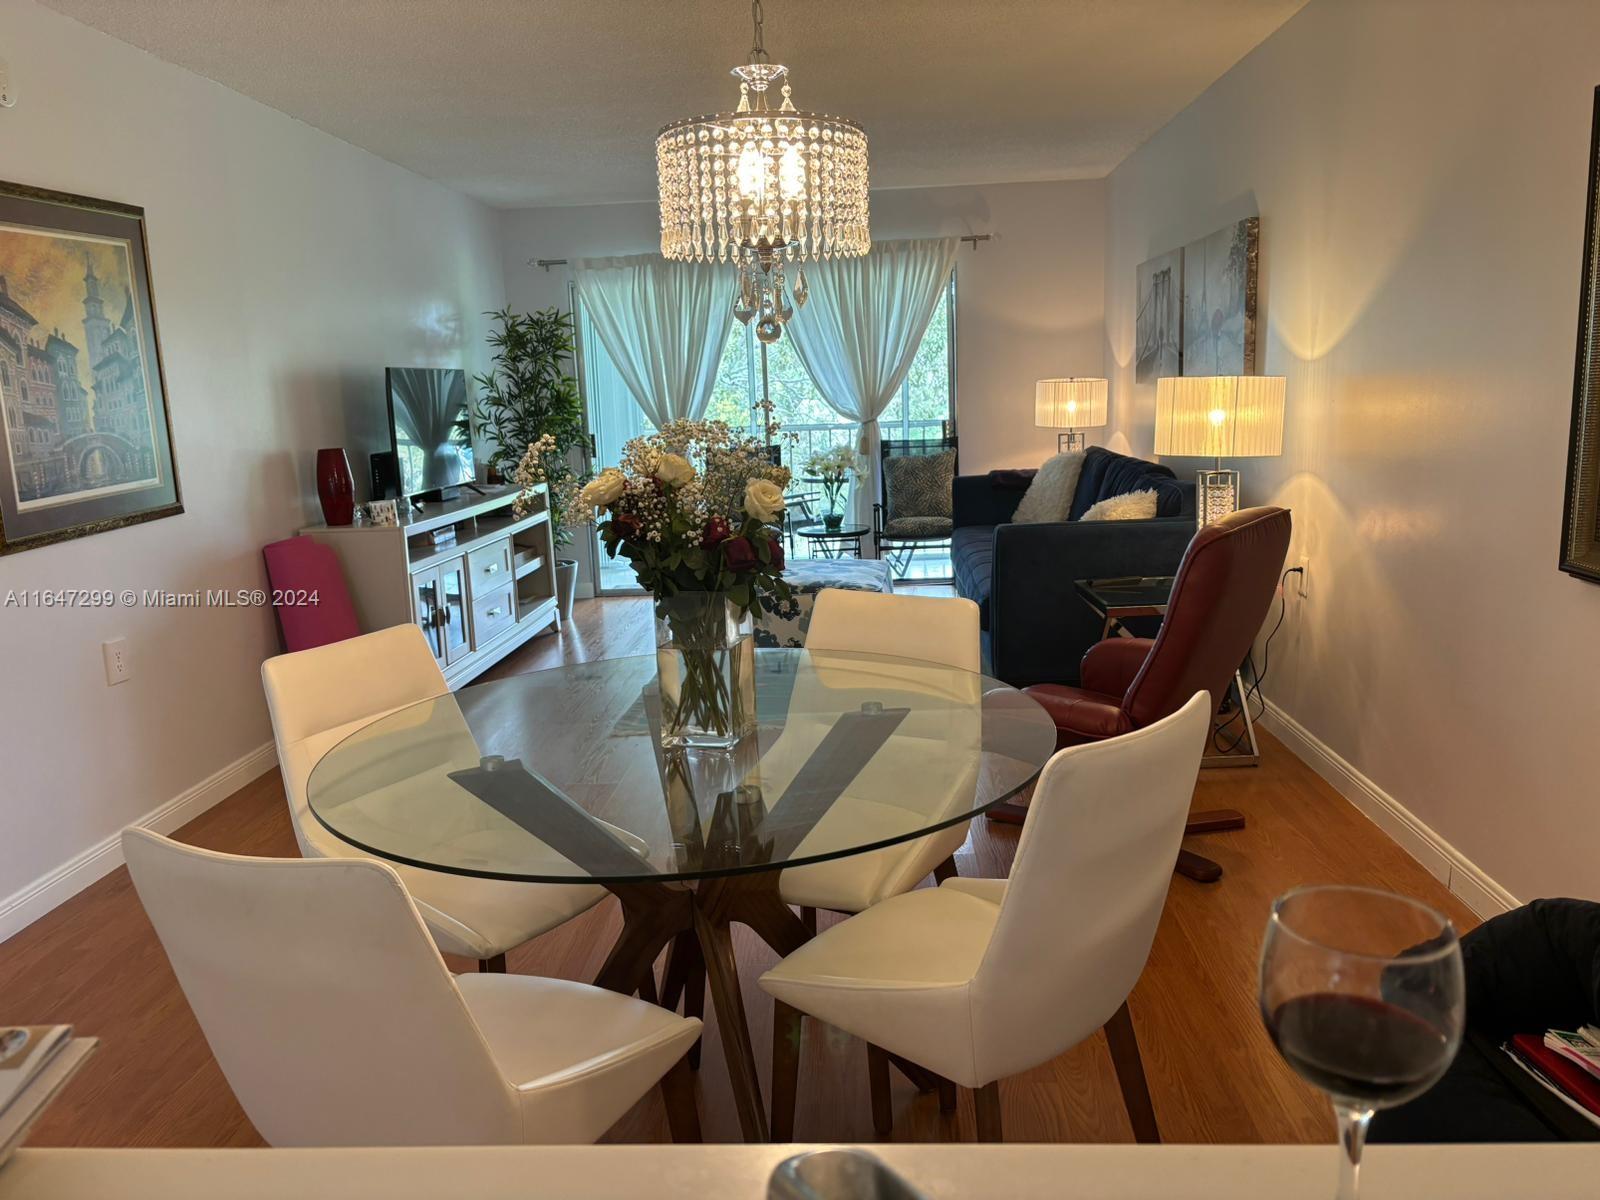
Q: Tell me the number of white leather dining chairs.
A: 4